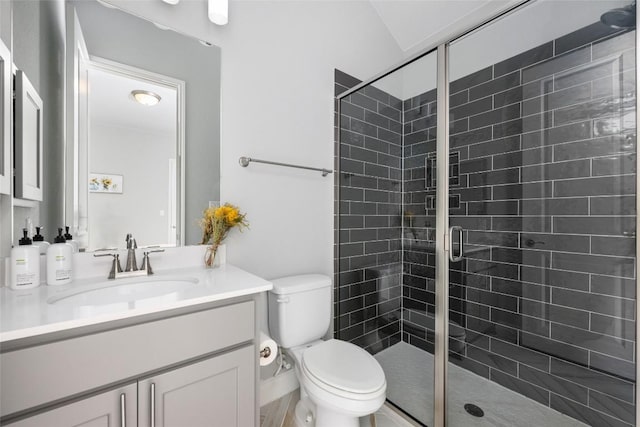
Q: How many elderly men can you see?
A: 0